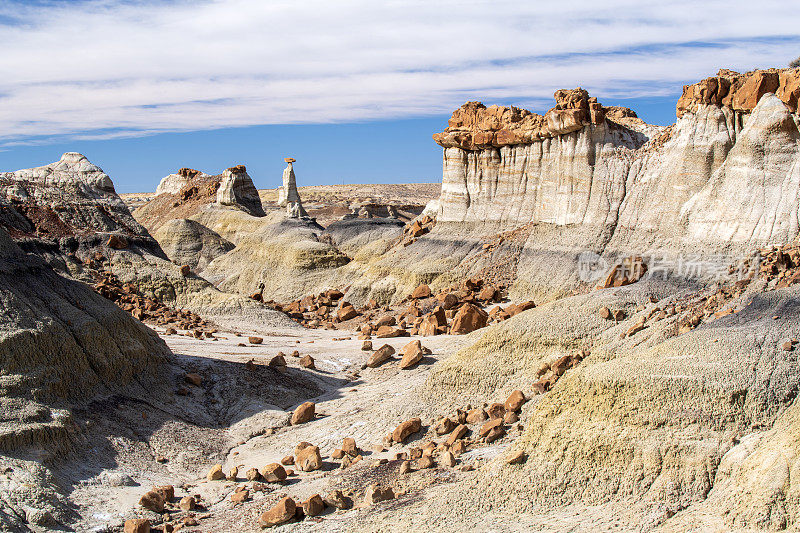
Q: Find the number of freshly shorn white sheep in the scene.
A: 0